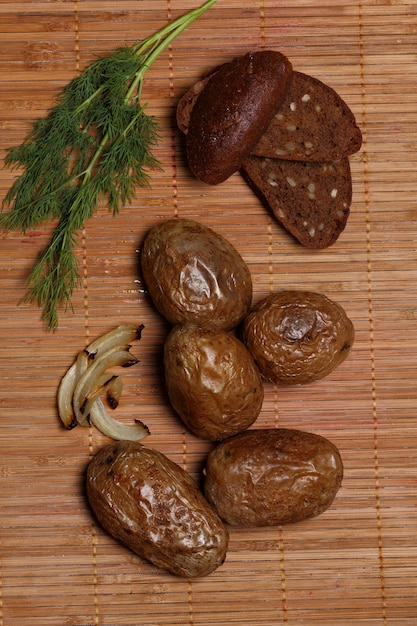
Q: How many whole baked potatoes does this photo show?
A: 5